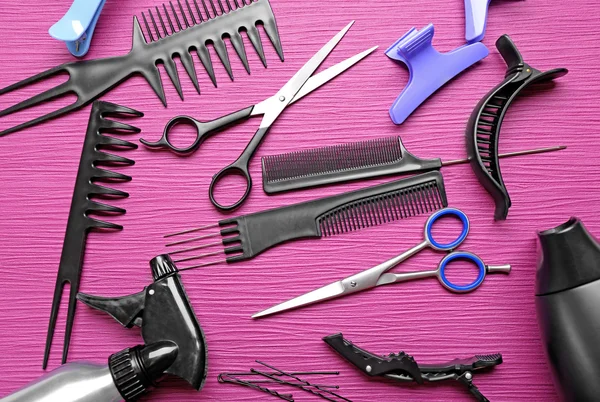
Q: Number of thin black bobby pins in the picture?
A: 3